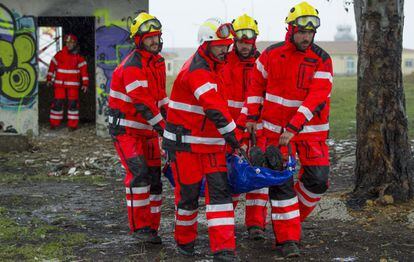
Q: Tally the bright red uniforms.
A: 5